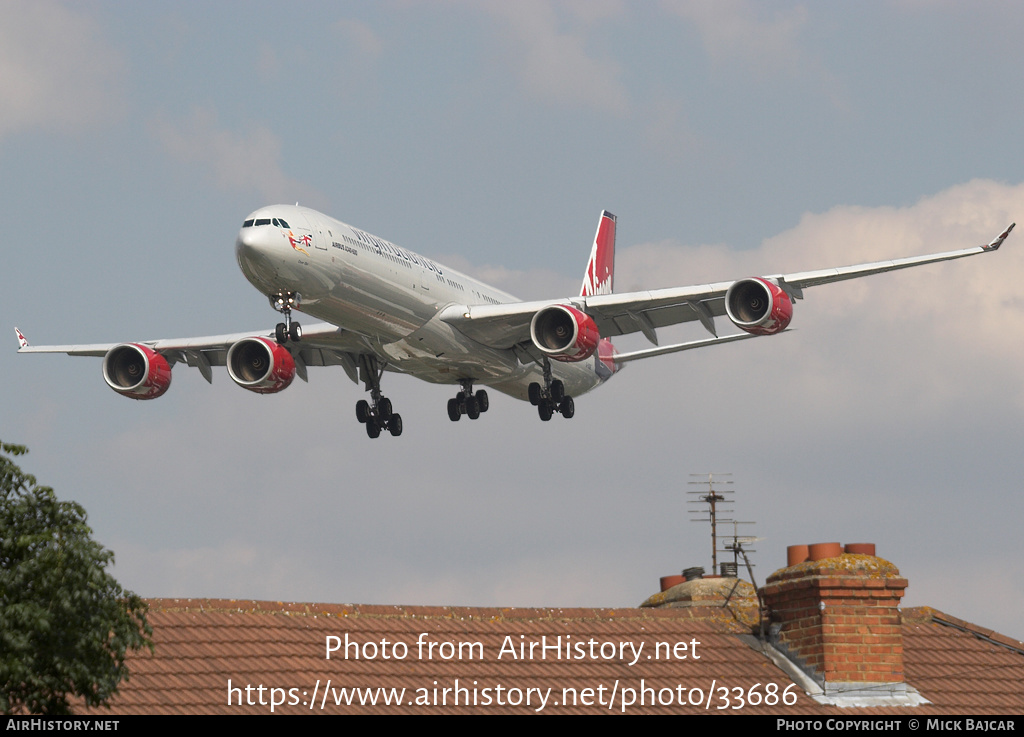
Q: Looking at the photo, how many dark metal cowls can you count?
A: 2